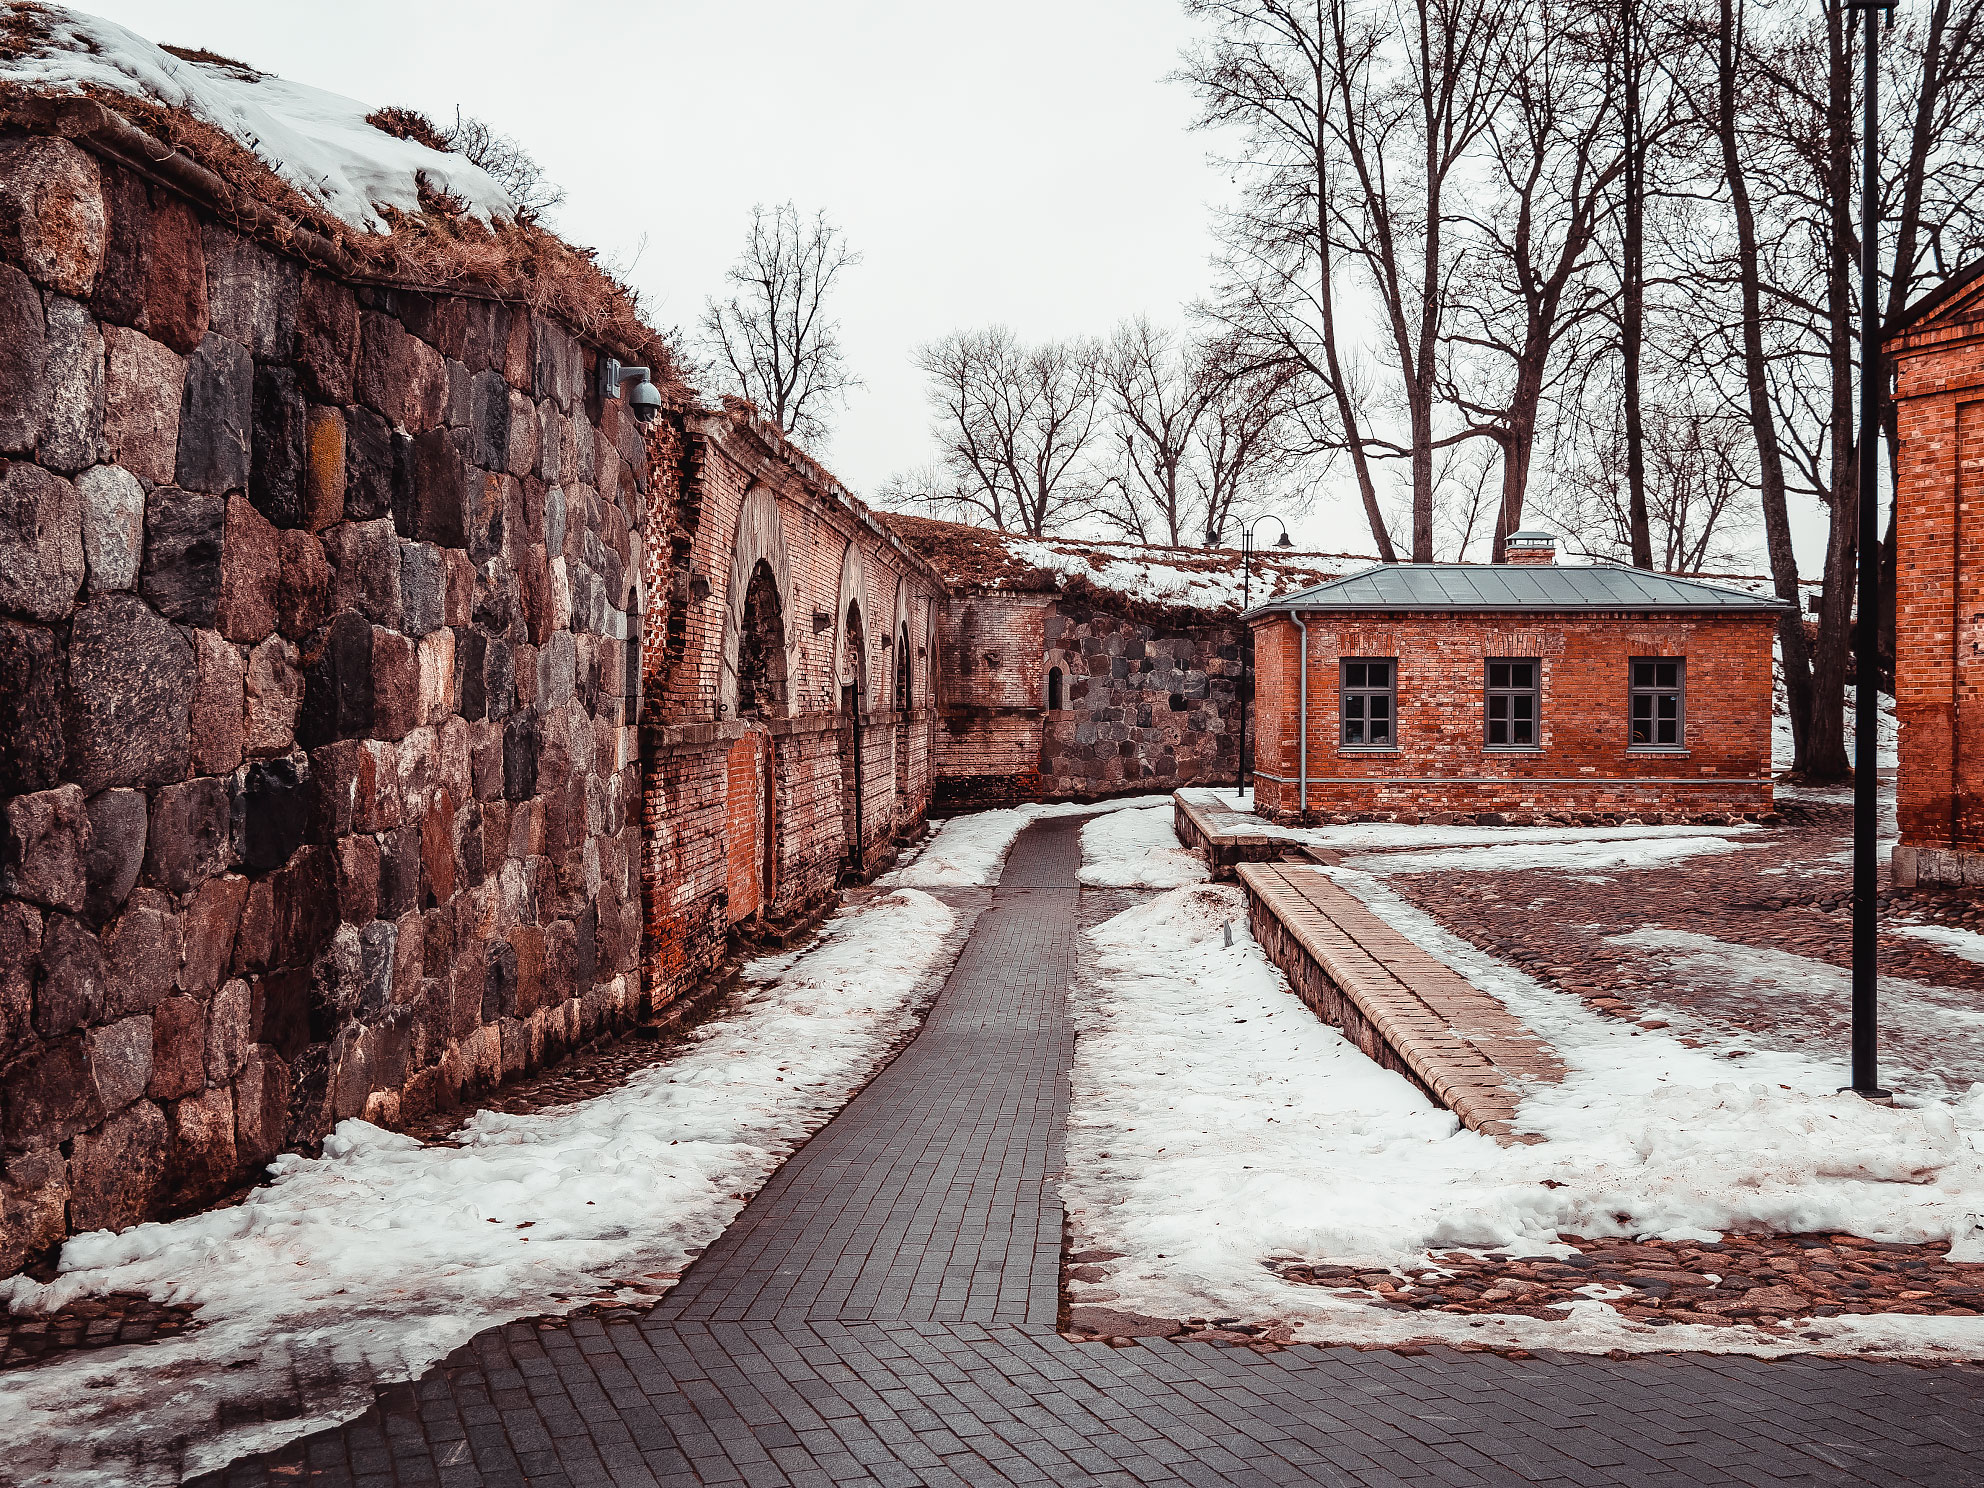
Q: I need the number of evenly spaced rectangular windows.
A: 3